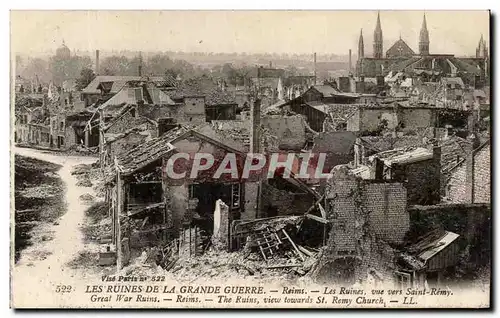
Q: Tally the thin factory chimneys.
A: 4